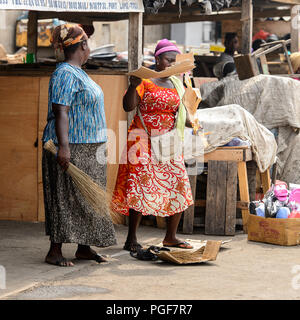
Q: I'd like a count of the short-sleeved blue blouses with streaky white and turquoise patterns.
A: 1